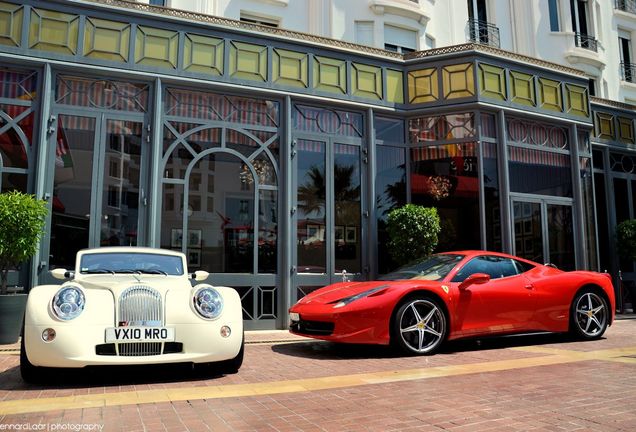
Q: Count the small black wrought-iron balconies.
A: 4